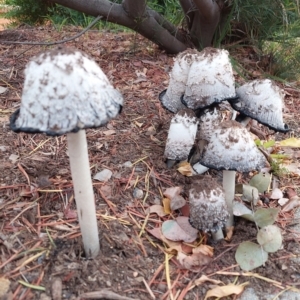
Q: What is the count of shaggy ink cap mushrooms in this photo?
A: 8